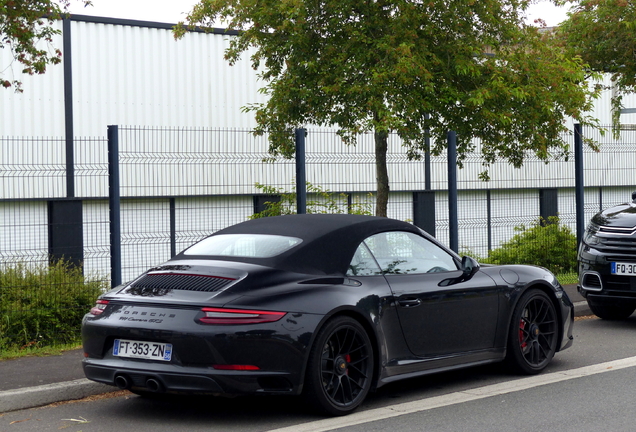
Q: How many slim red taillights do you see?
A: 2